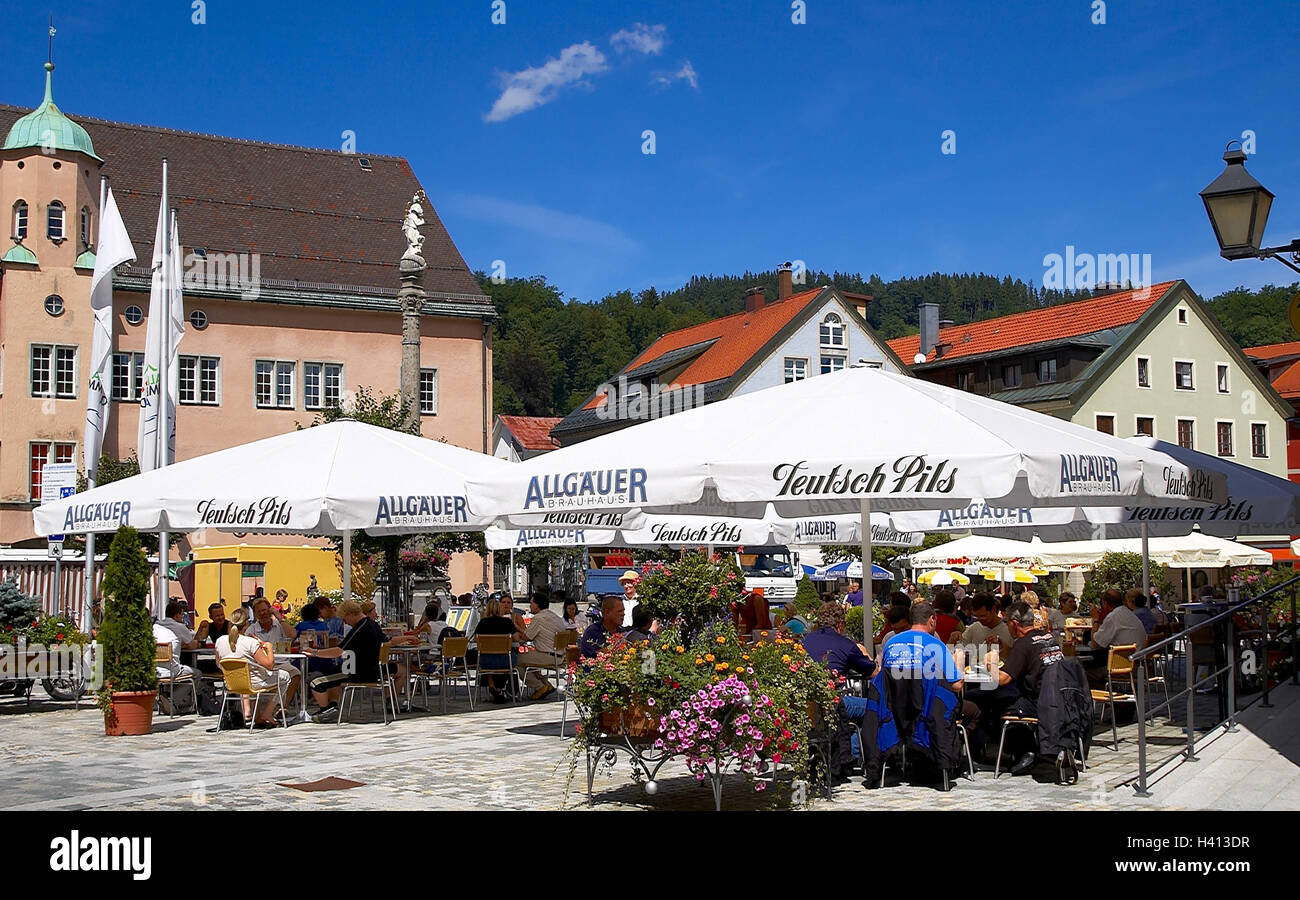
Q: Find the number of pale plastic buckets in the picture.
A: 0